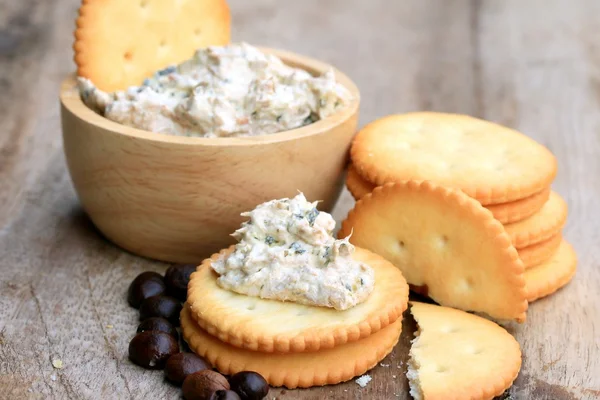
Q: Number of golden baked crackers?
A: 10